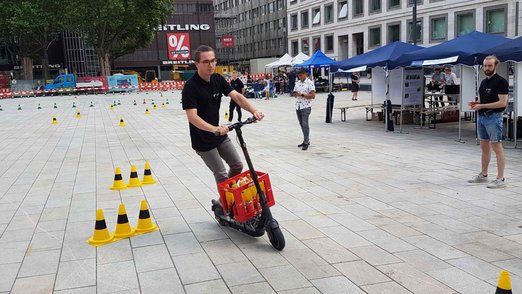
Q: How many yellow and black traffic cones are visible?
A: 15